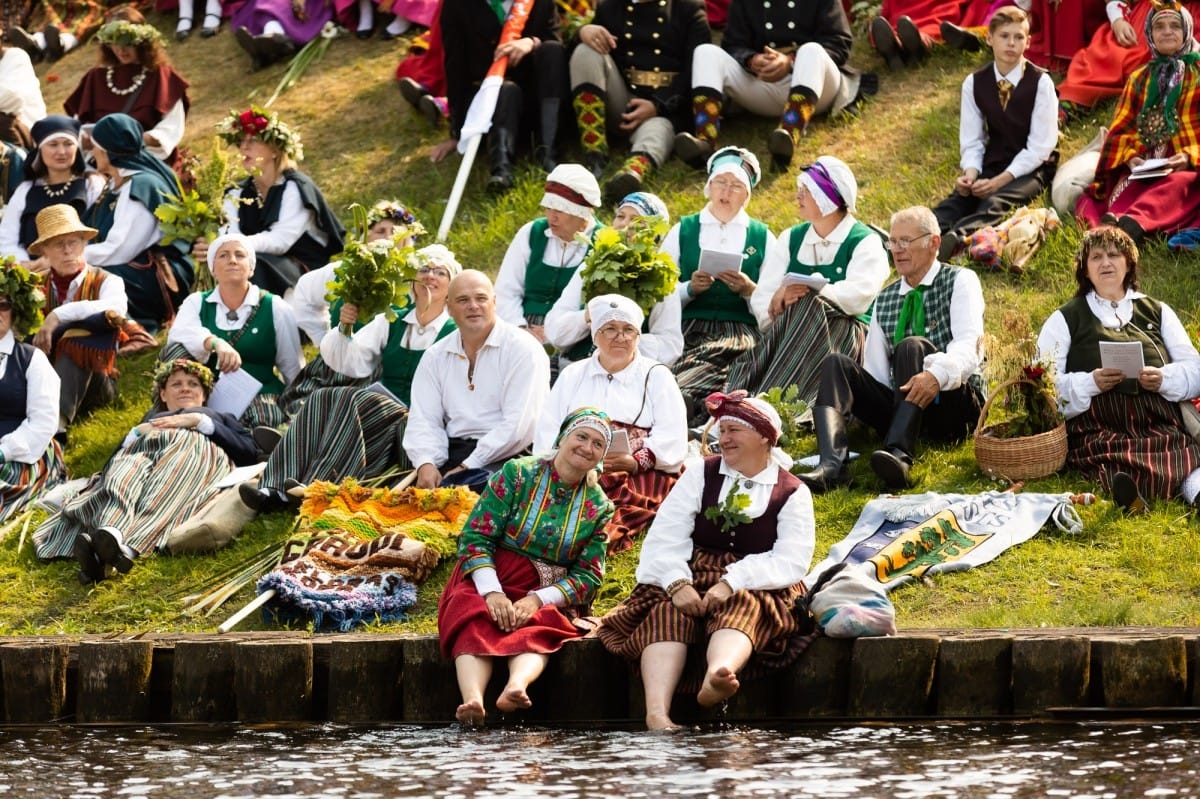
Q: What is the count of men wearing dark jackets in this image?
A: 3